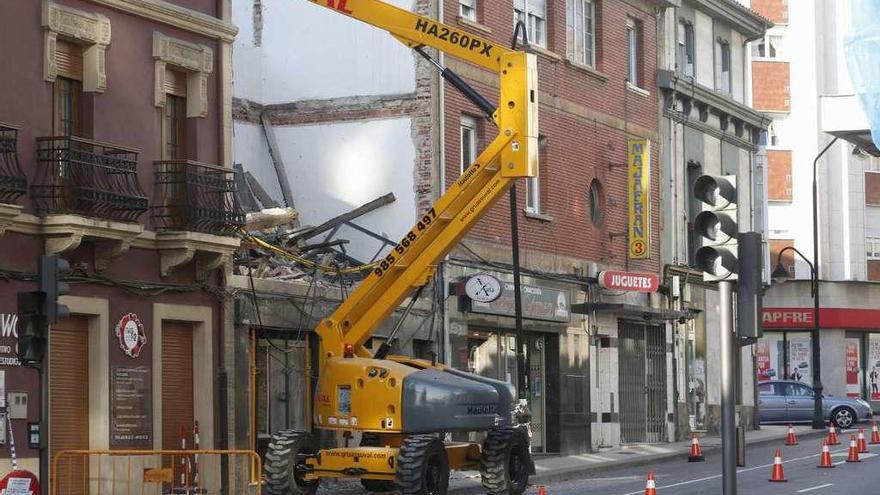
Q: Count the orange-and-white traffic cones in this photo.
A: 10